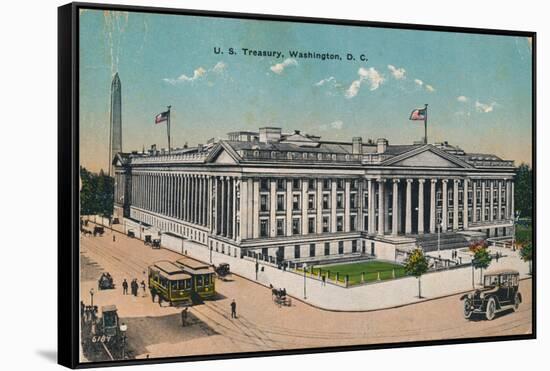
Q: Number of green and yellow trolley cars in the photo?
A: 2